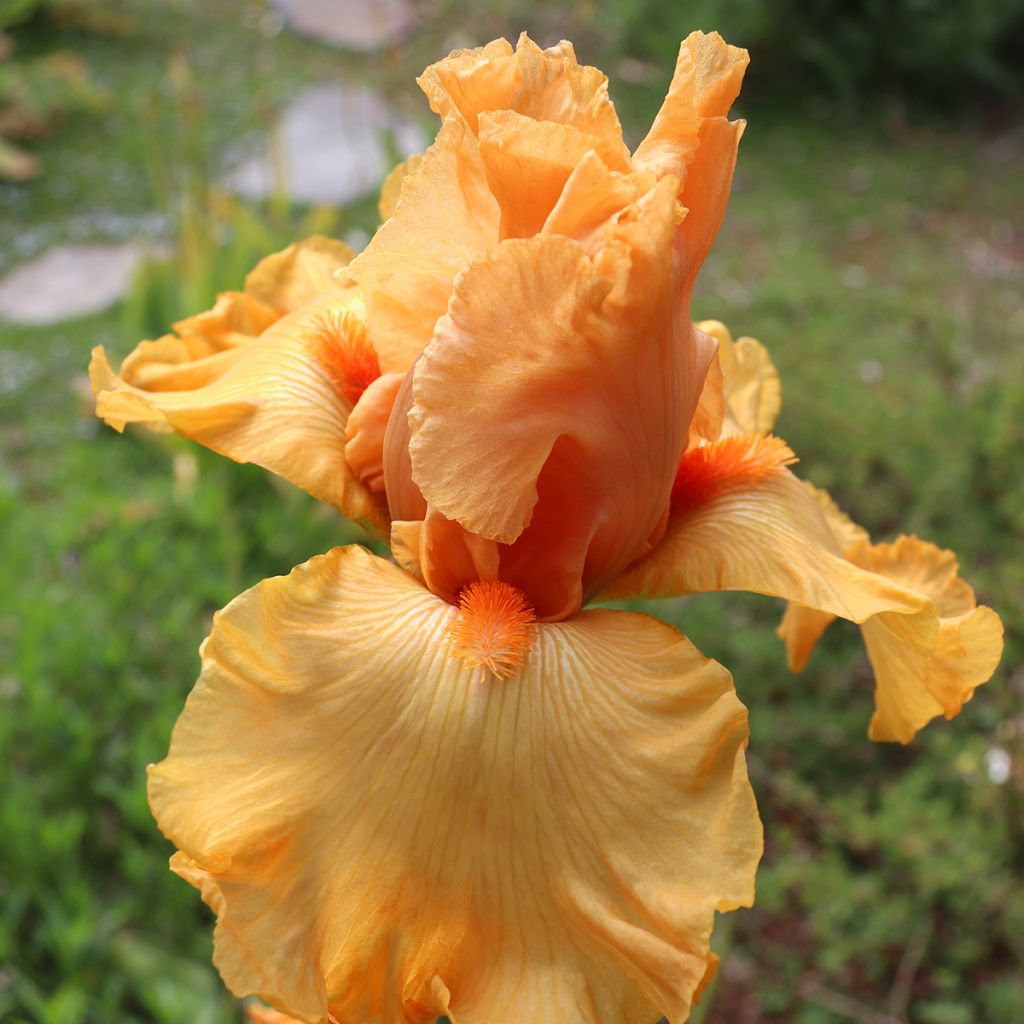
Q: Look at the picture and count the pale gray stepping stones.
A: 3